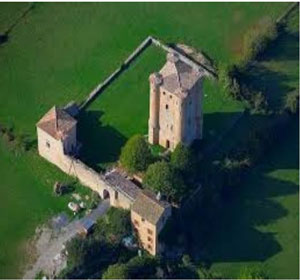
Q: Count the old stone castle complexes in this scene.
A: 1